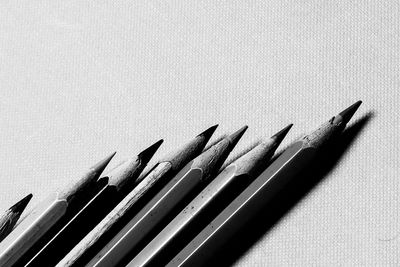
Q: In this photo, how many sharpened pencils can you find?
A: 7